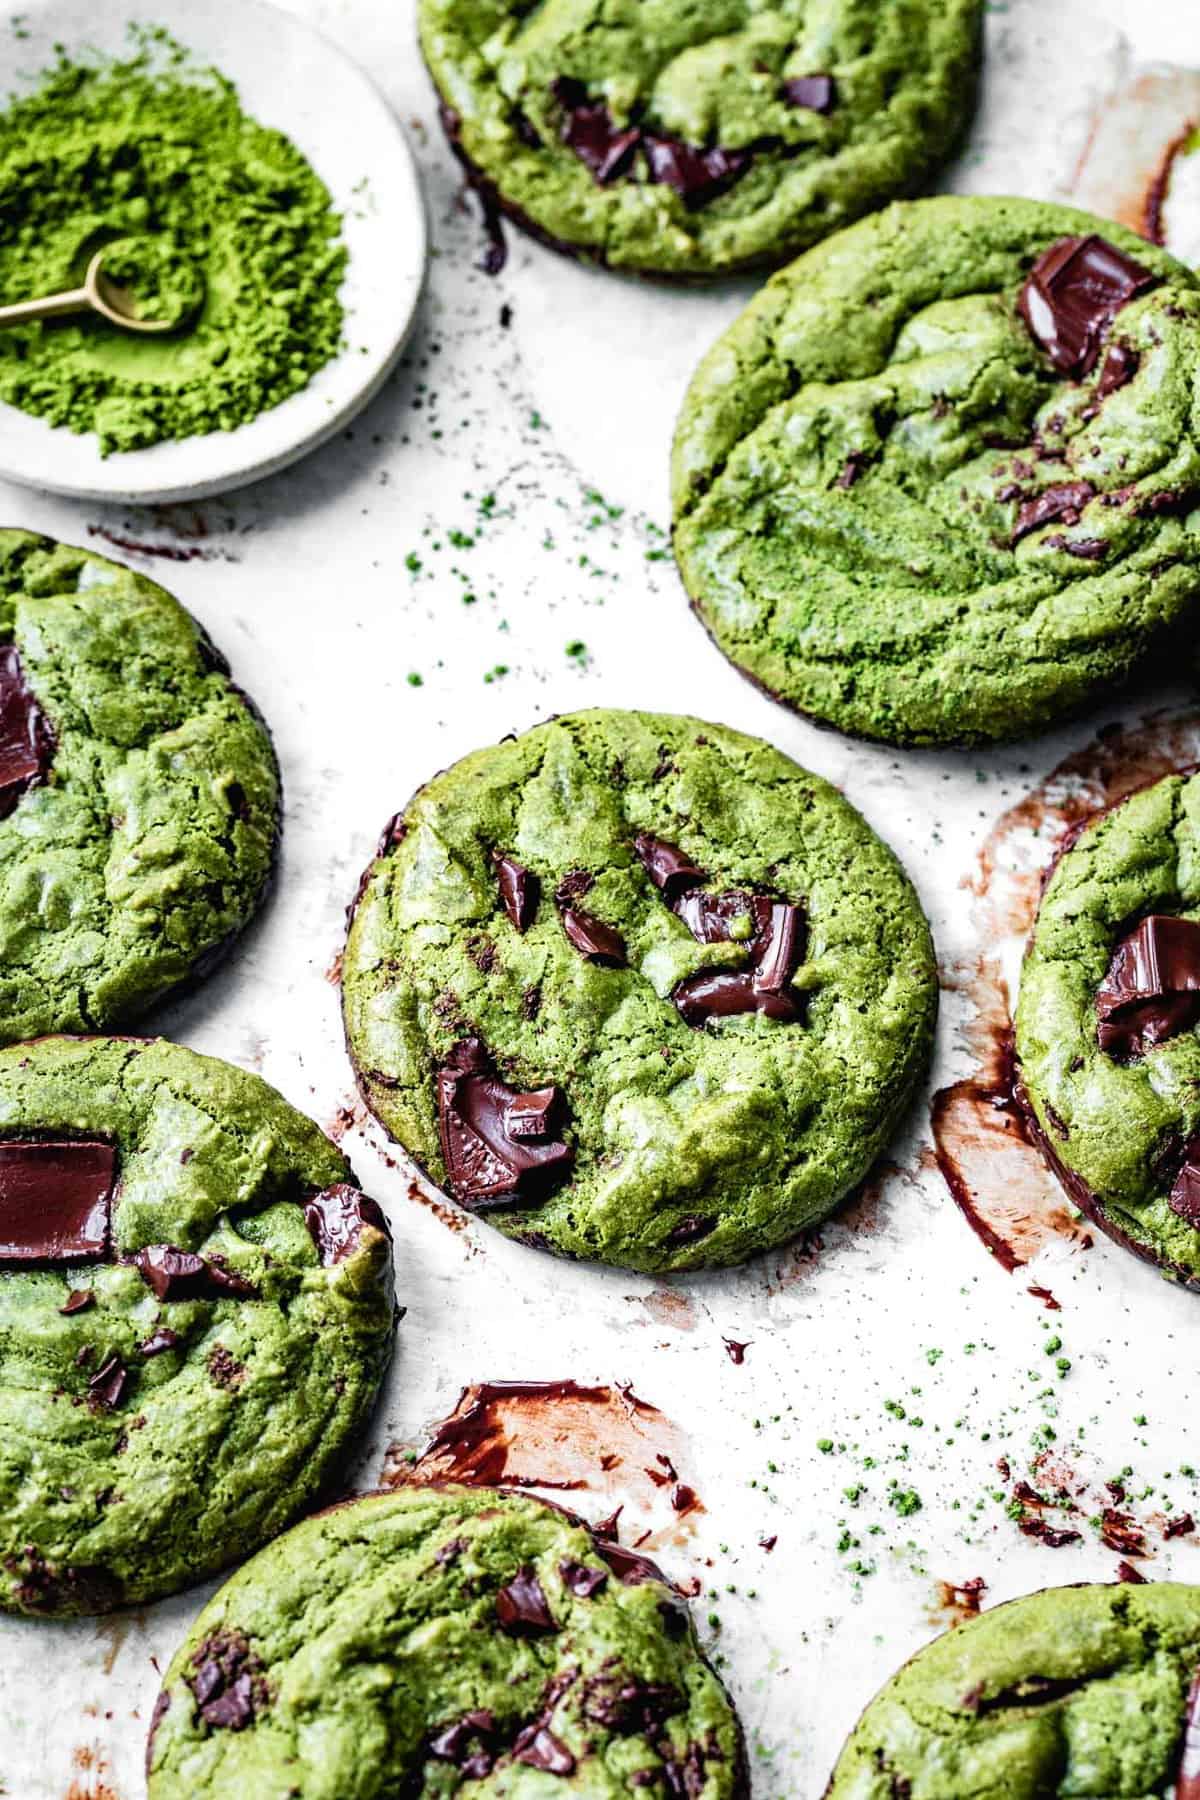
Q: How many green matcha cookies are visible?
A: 8